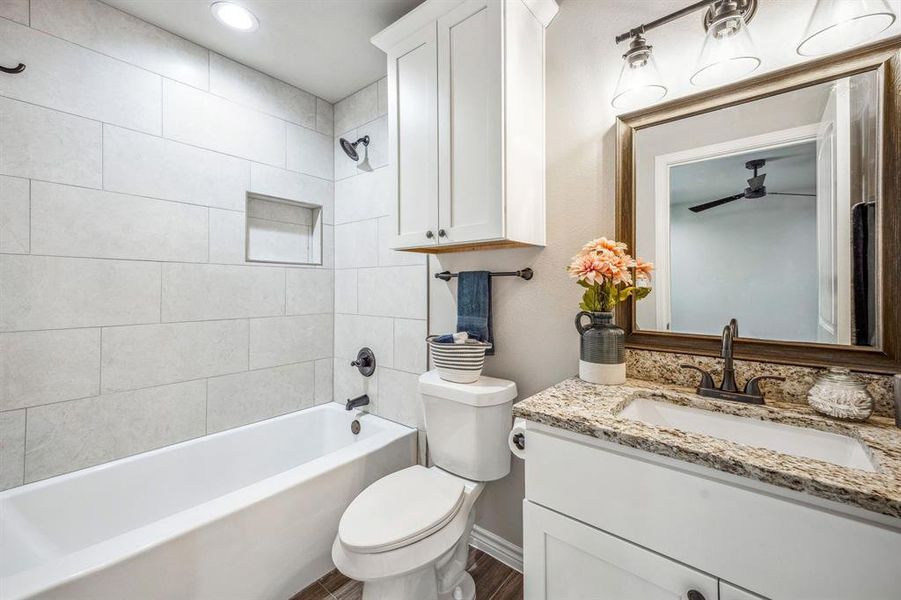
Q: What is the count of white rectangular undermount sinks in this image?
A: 1